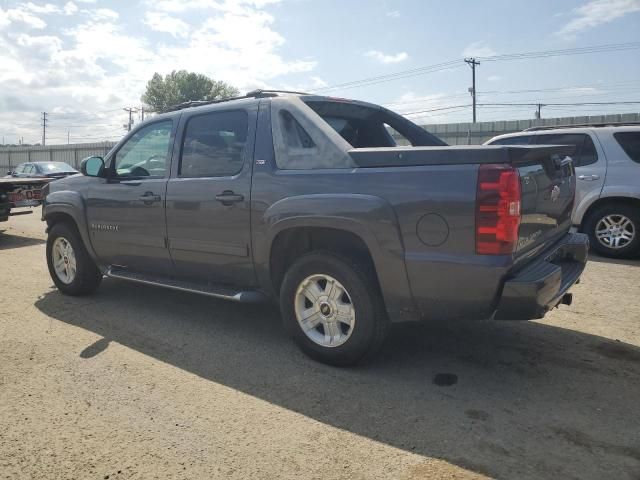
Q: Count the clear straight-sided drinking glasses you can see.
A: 0